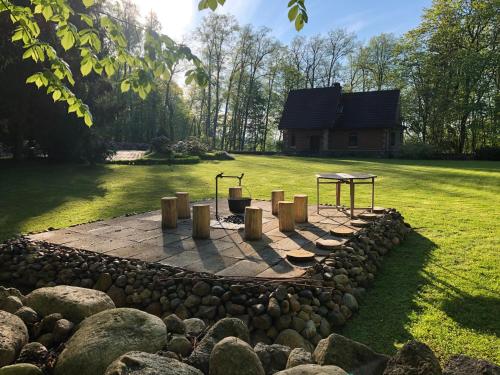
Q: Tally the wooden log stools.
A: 8